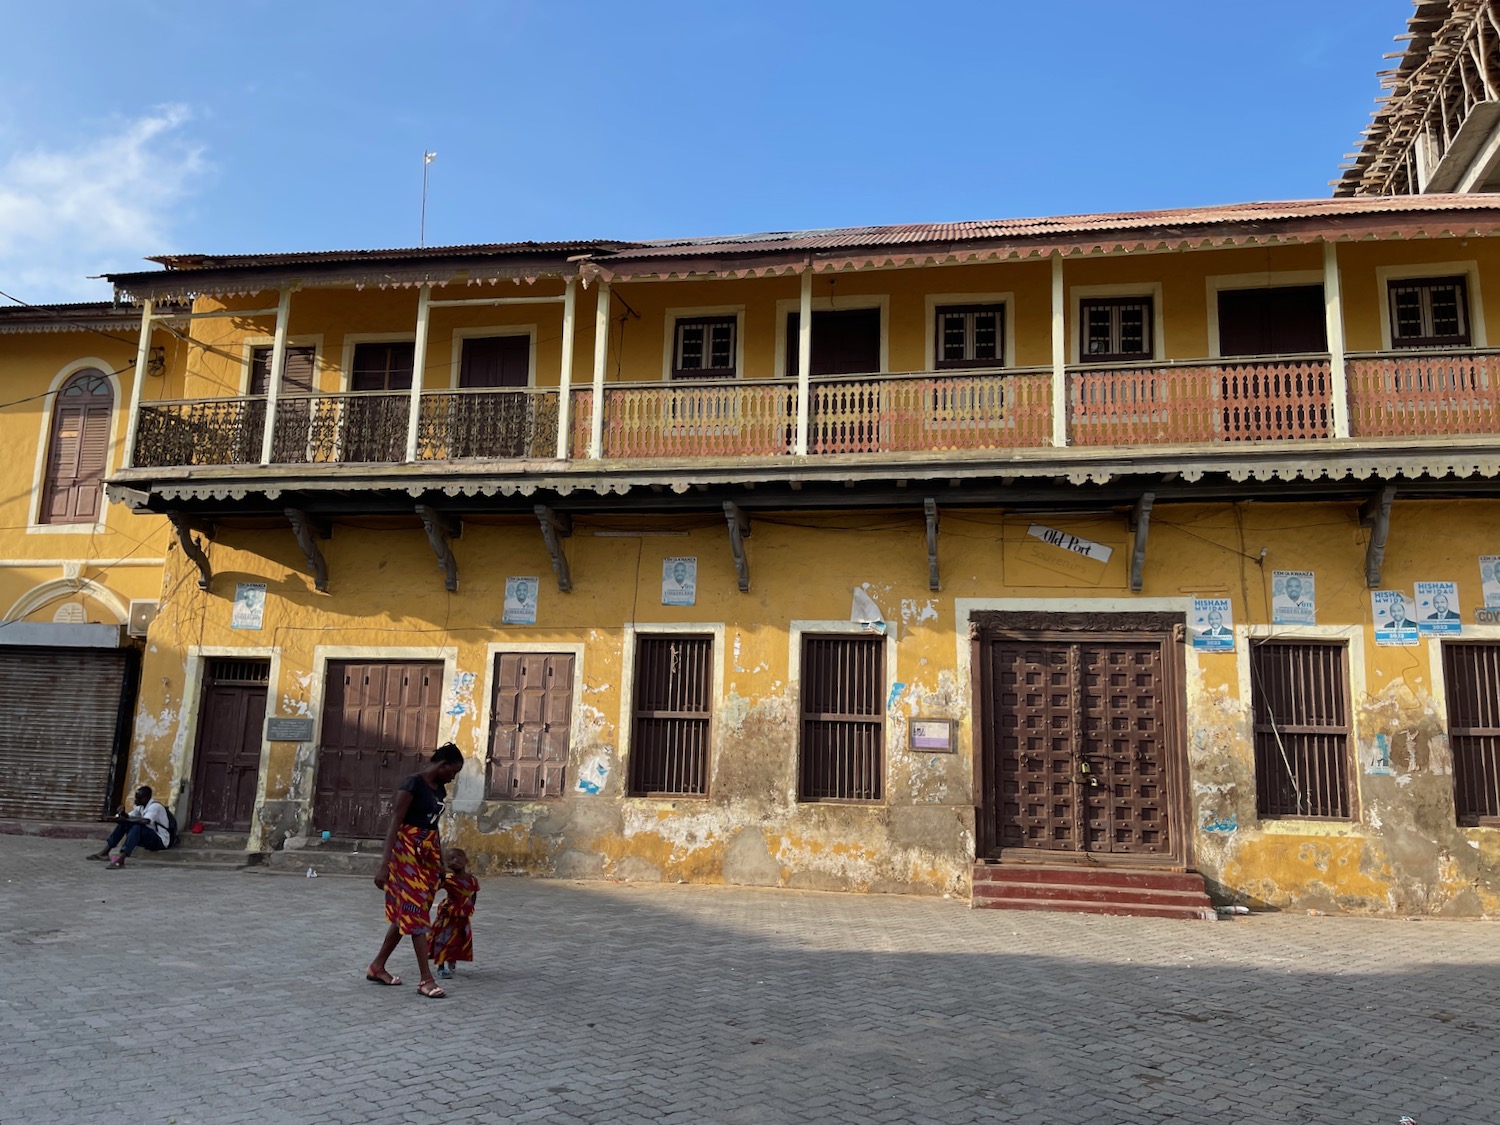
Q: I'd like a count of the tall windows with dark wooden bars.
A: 4